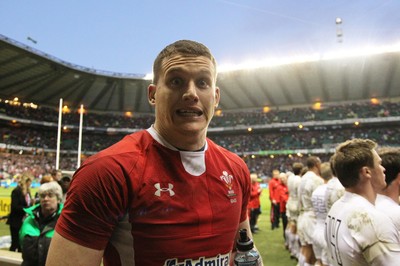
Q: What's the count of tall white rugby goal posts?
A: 2